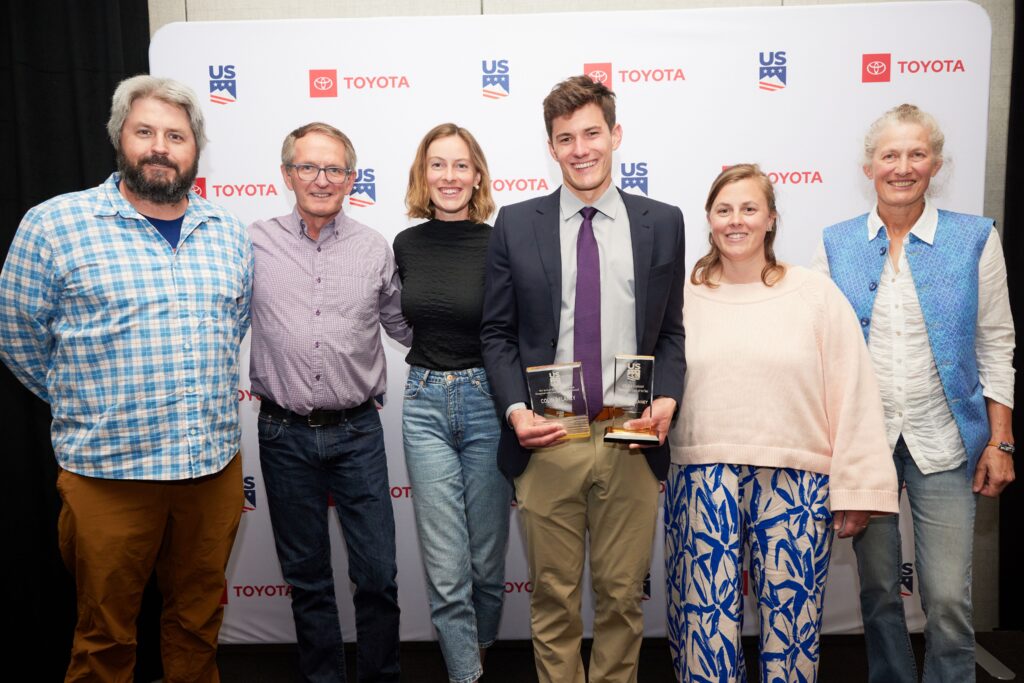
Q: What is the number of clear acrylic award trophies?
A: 2